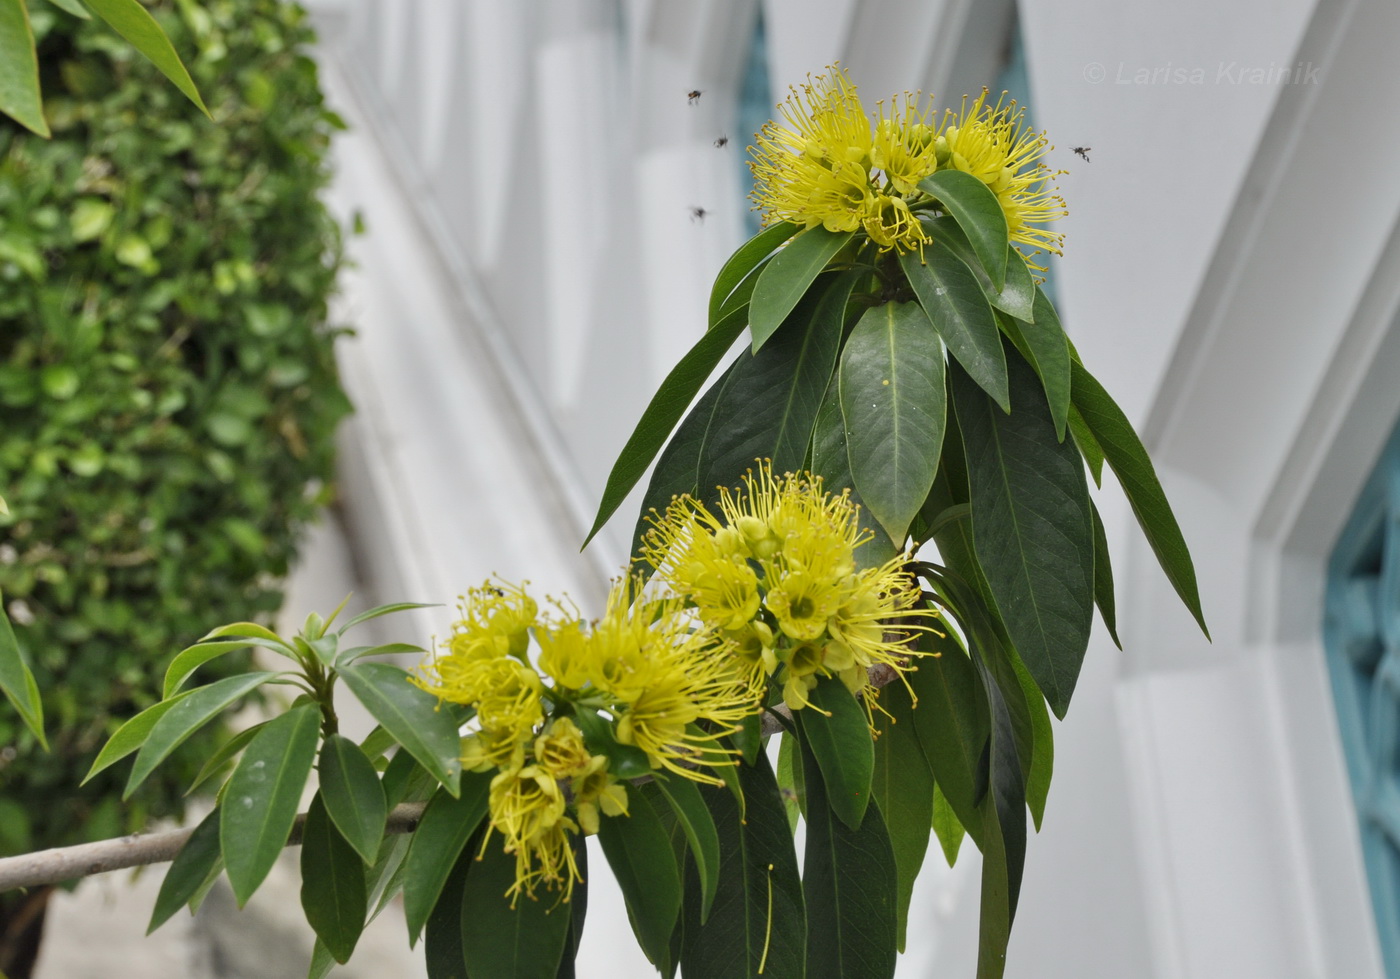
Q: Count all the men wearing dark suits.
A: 0